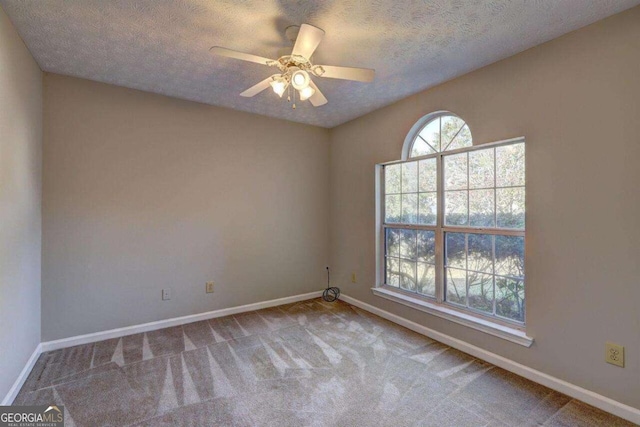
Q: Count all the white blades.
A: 5